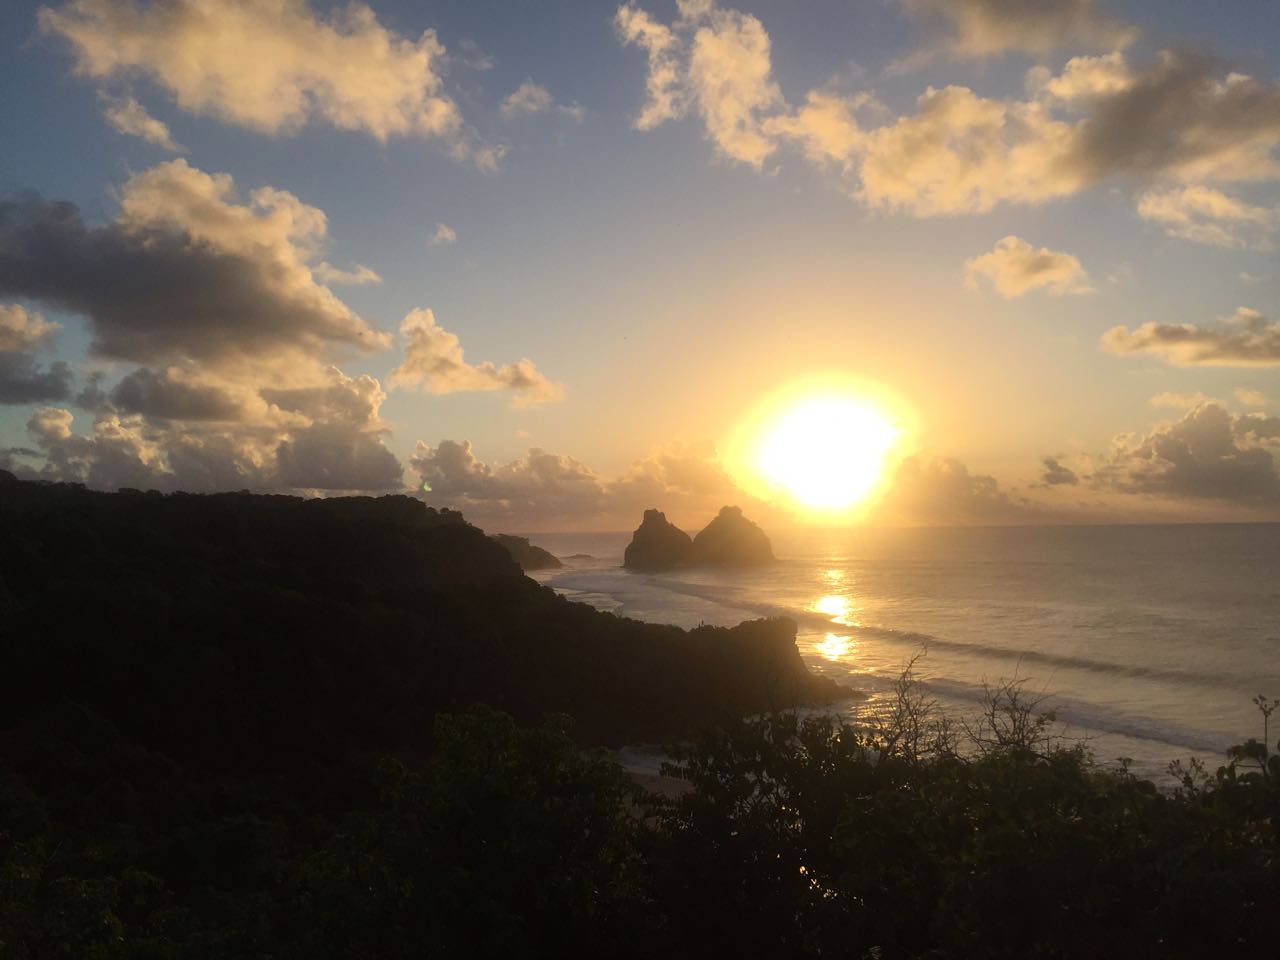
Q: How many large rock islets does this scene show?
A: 2